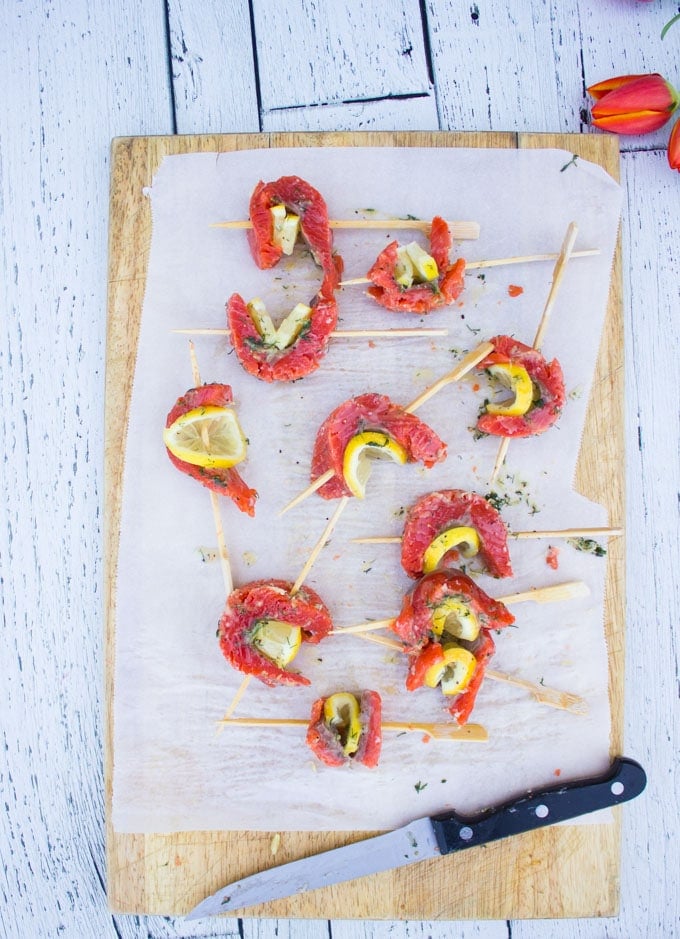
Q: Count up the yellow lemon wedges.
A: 11